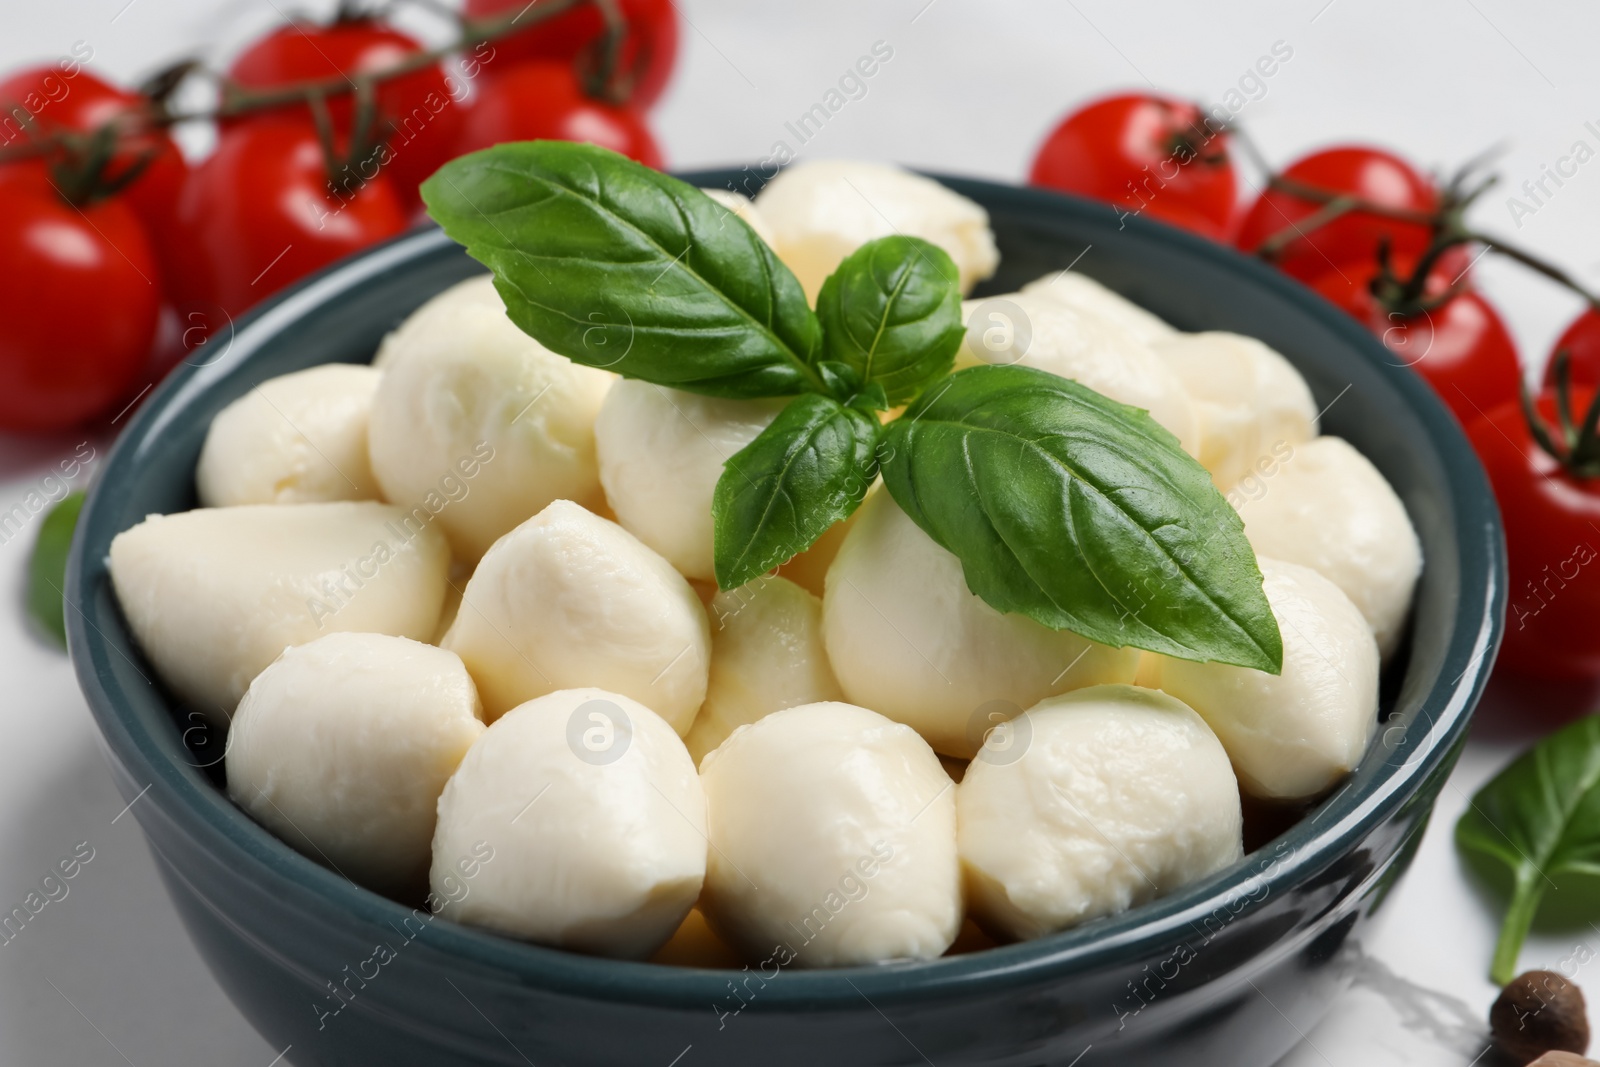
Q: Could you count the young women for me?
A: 0